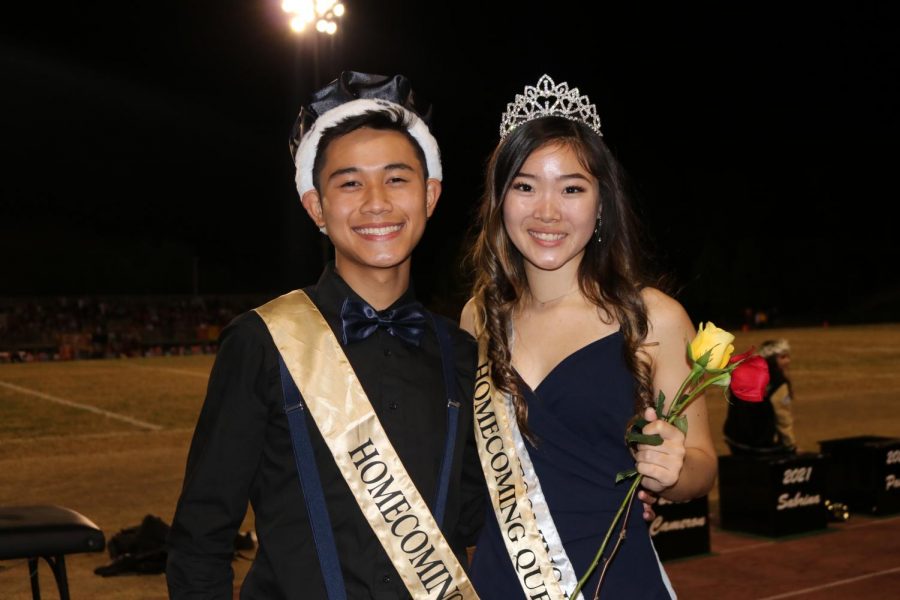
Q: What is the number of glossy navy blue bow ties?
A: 1